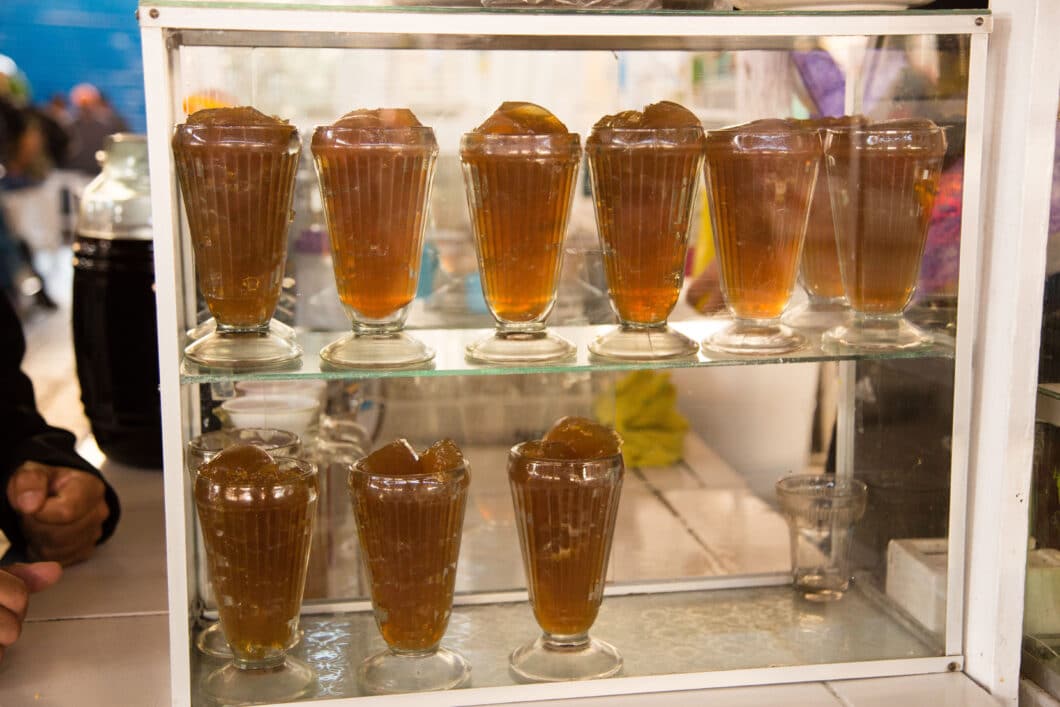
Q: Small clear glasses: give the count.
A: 1